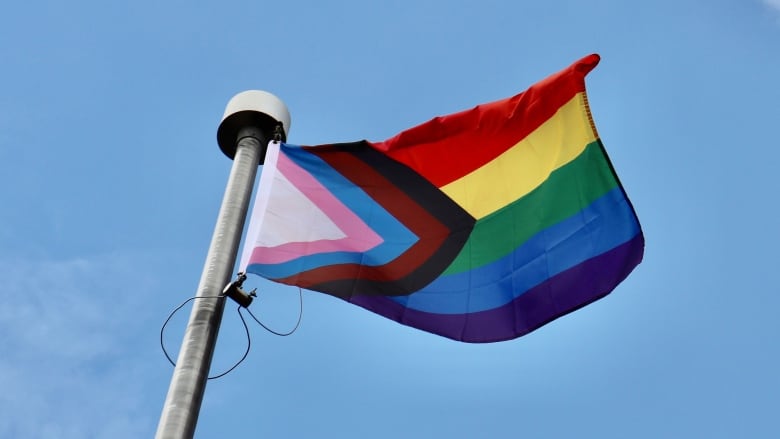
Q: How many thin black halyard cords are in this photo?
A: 2